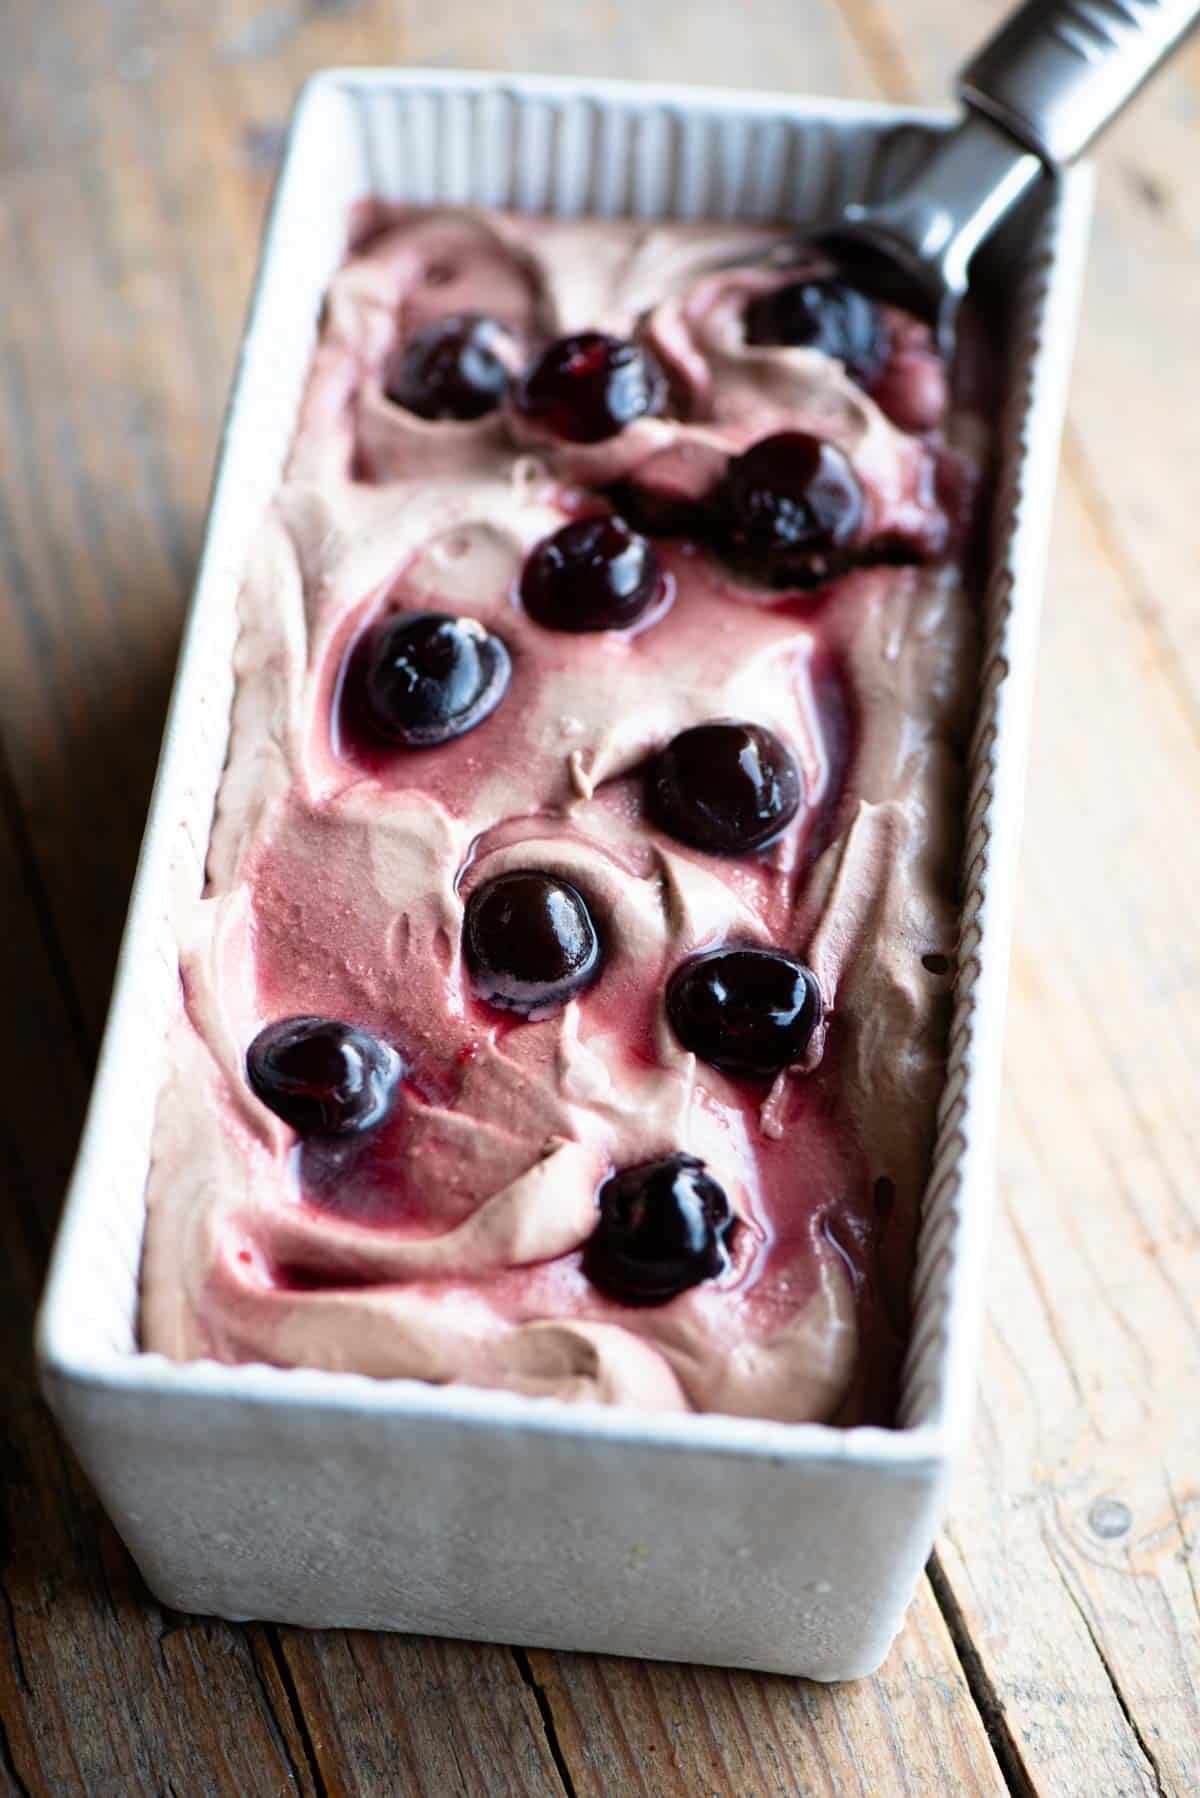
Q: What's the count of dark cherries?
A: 11